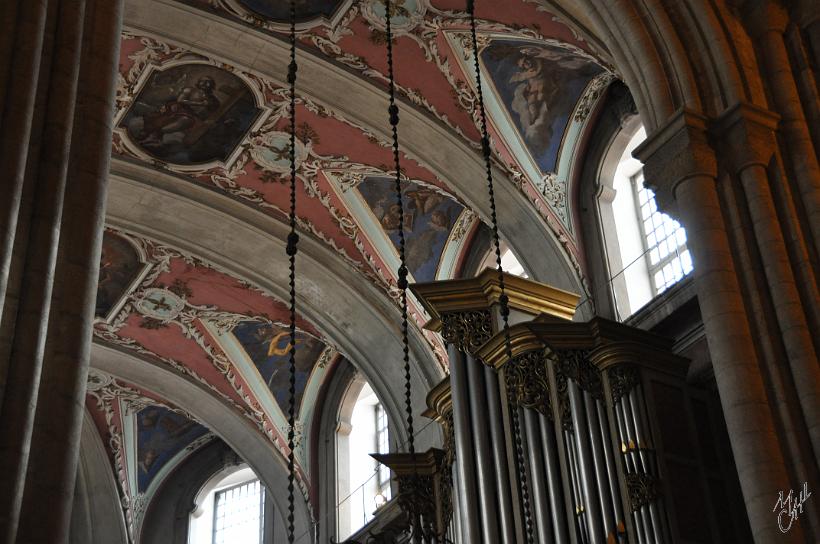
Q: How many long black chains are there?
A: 3